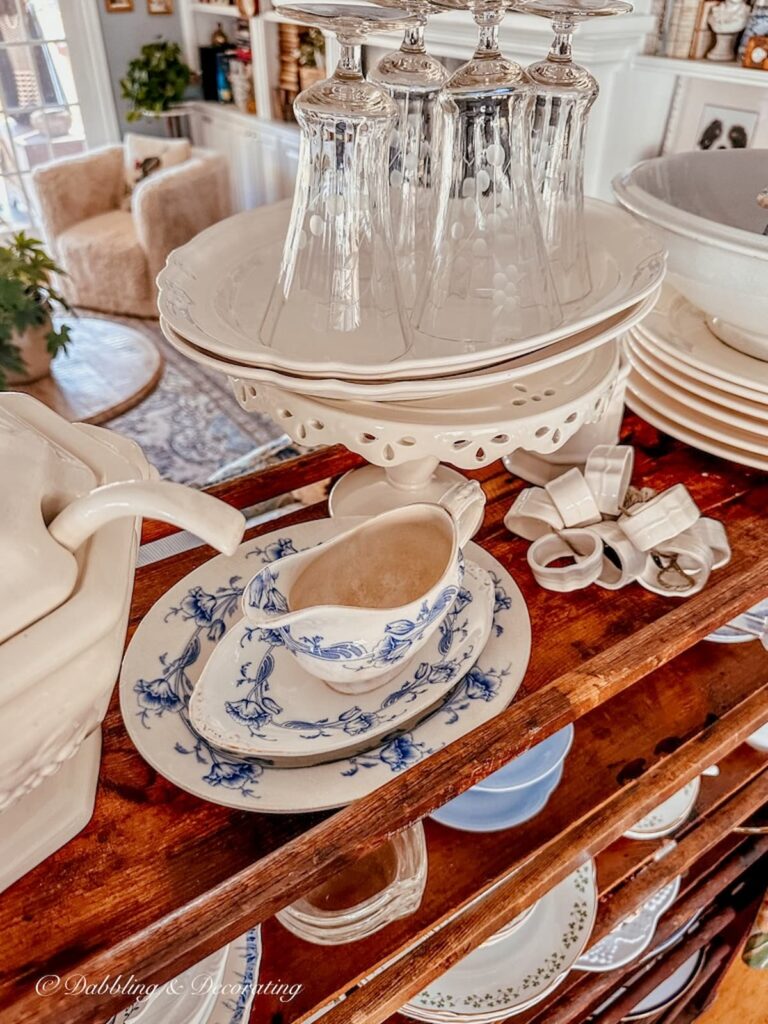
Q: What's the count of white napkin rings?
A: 8